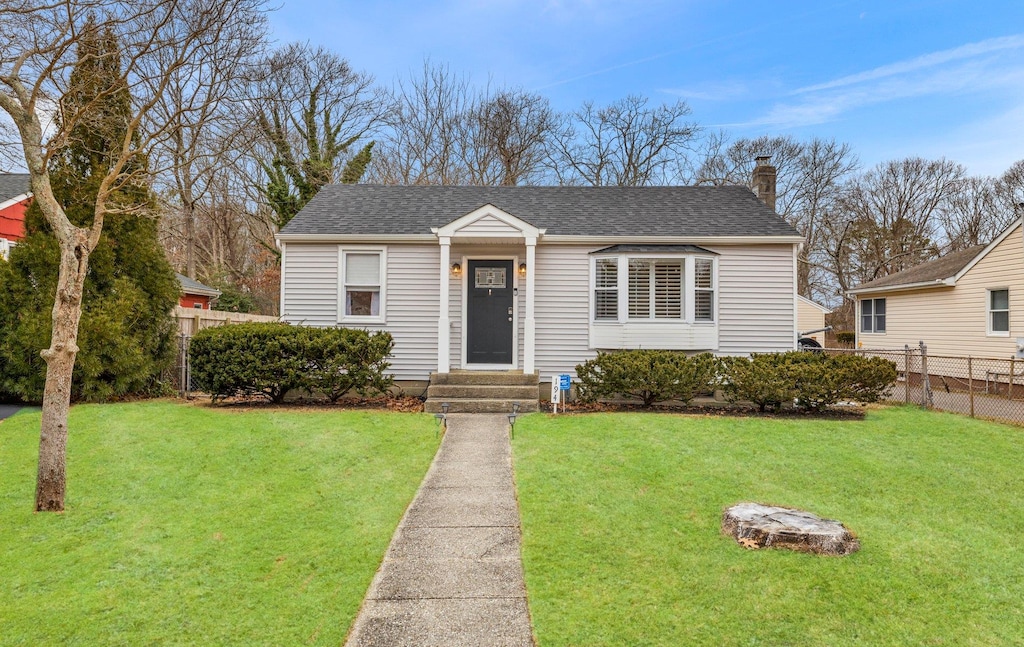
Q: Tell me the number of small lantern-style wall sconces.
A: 2